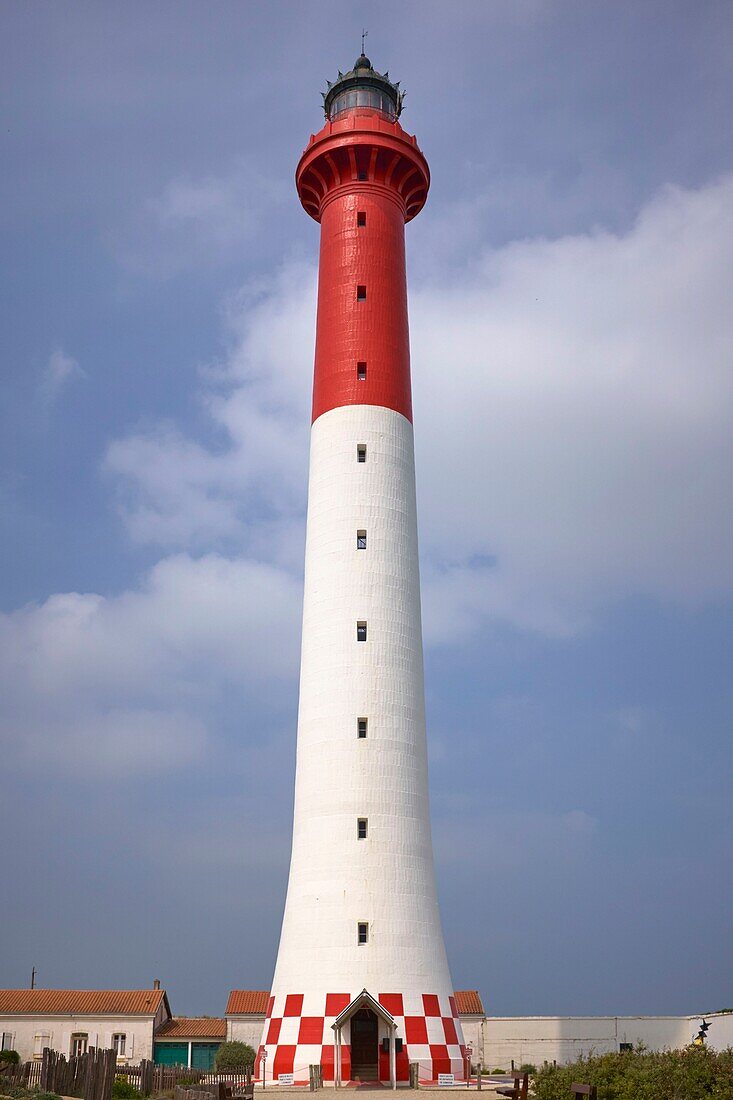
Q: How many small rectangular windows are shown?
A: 10